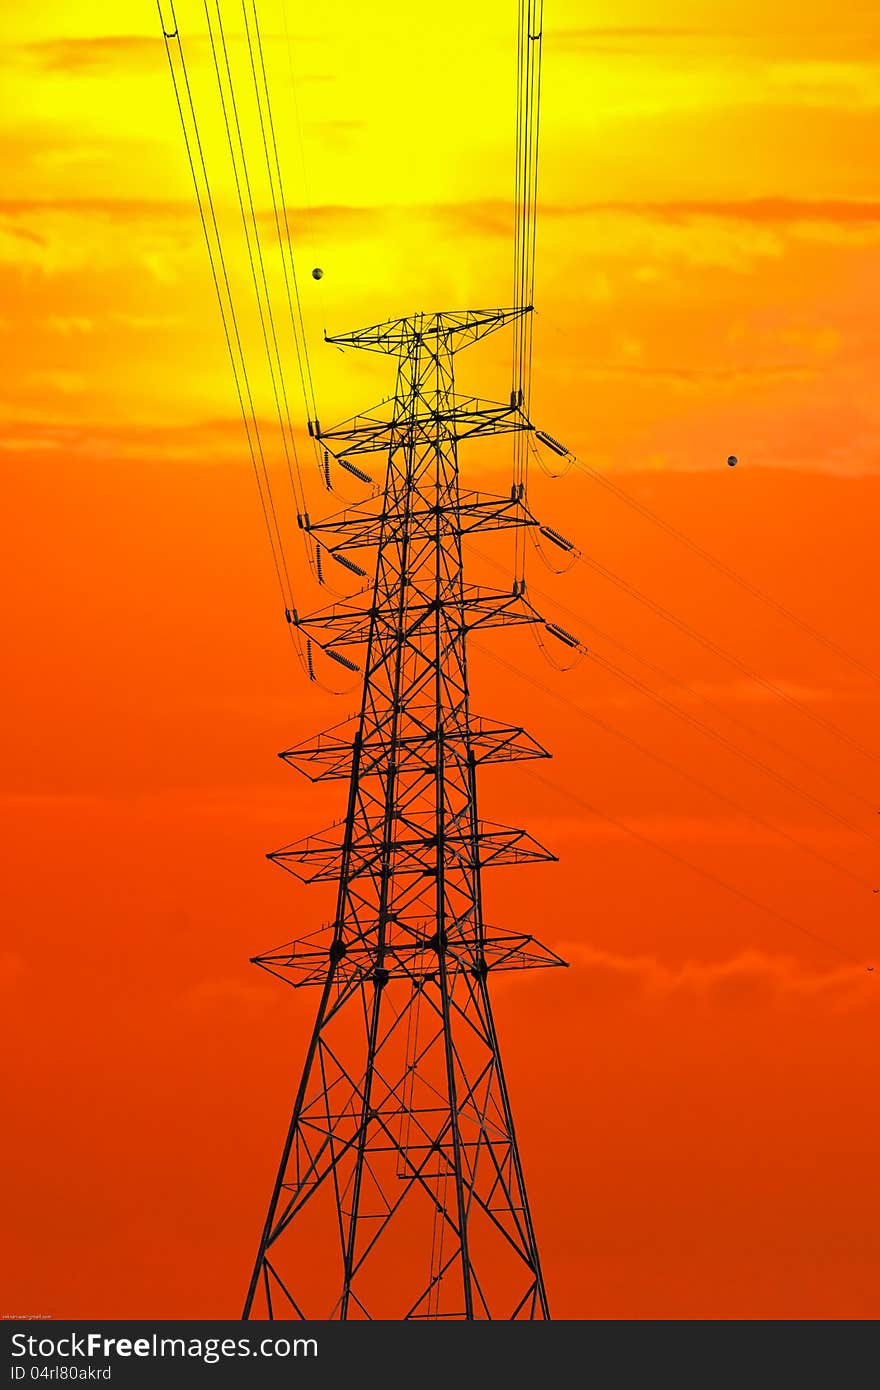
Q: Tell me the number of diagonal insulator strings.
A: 6